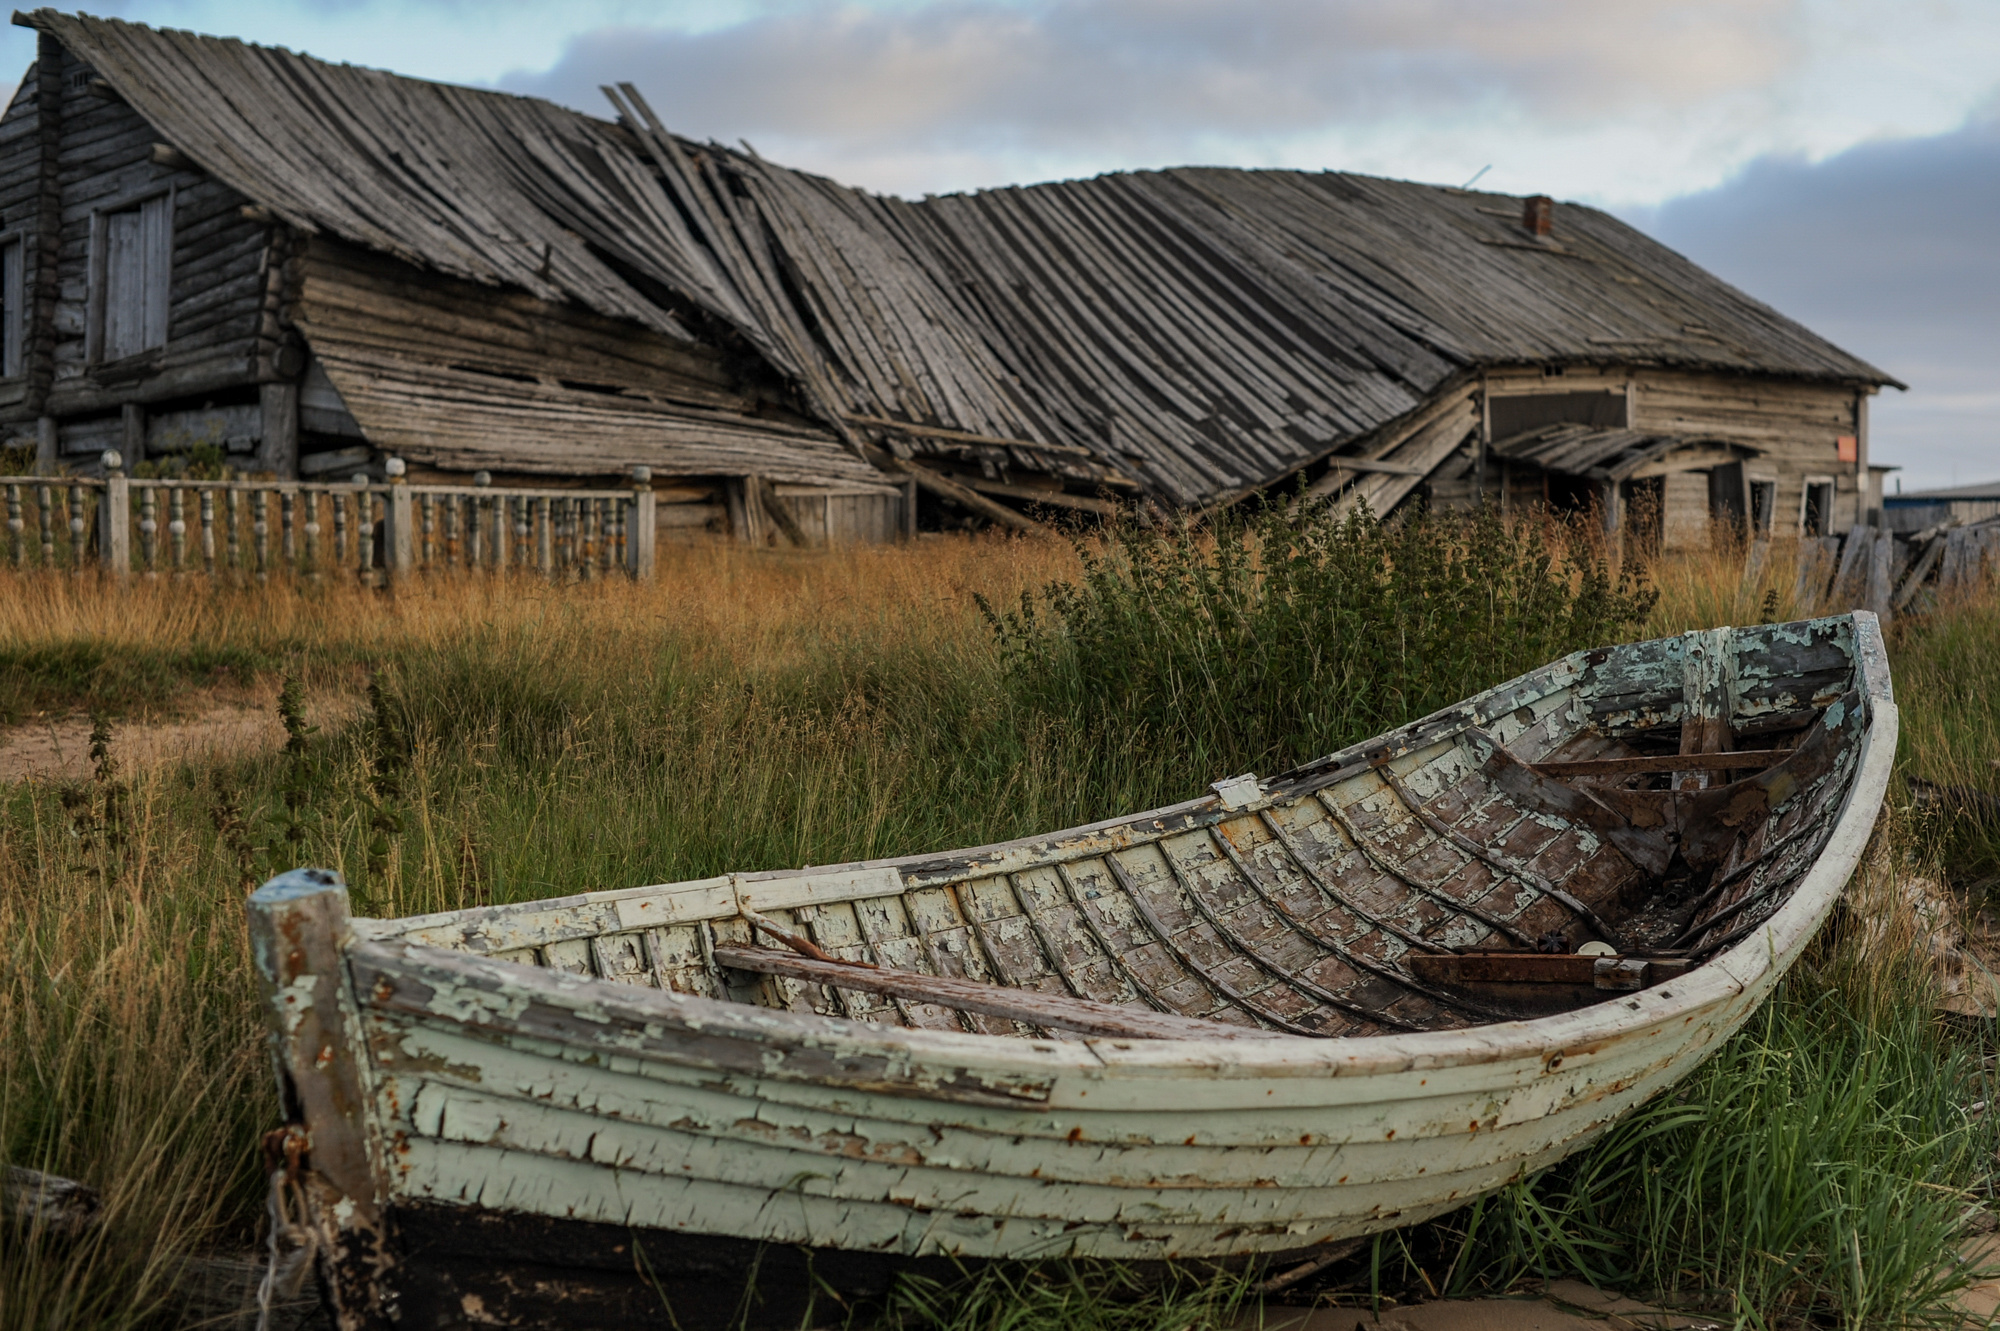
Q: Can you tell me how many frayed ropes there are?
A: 1